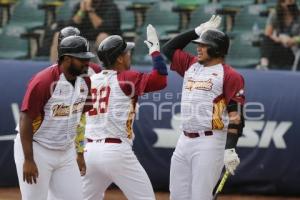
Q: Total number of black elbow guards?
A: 1